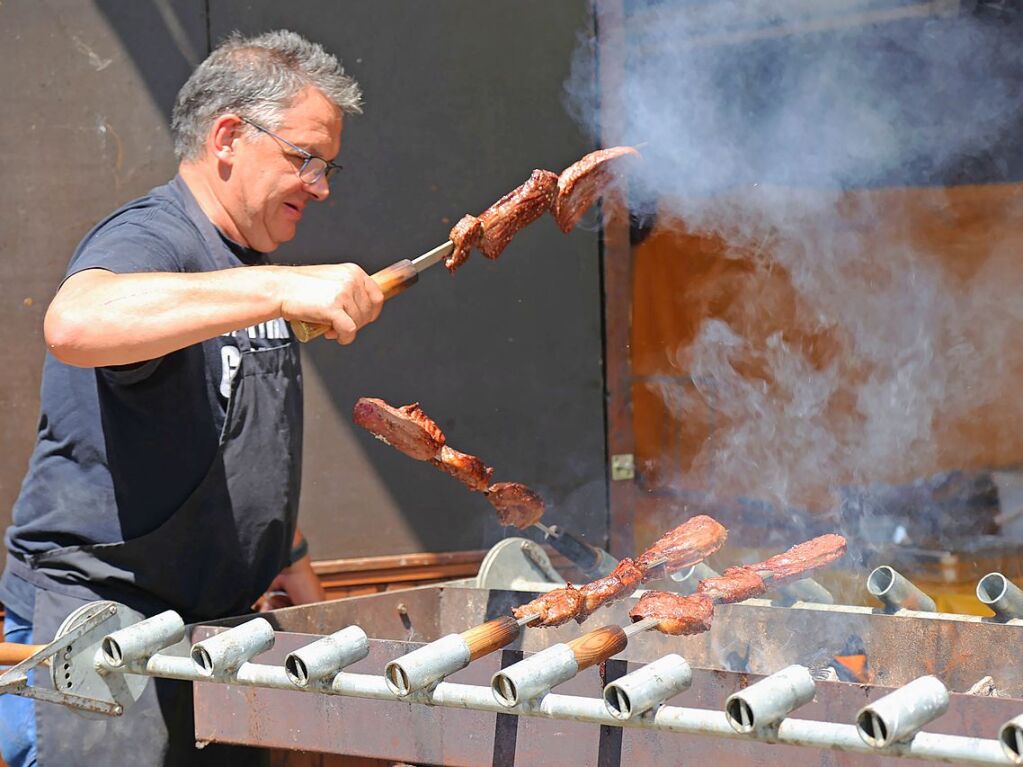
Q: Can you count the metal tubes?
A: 14